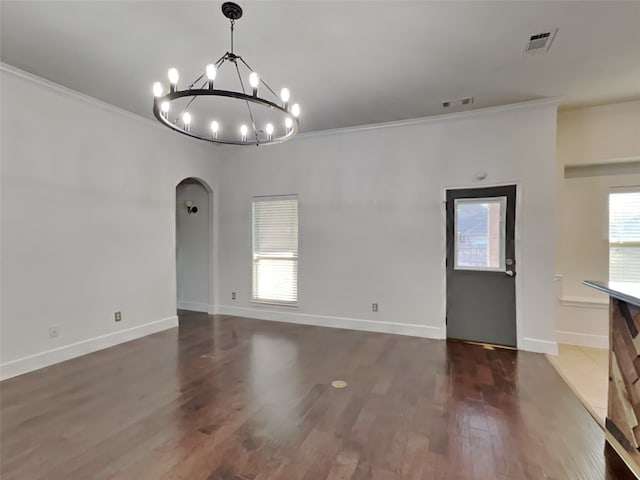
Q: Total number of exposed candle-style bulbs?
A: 12